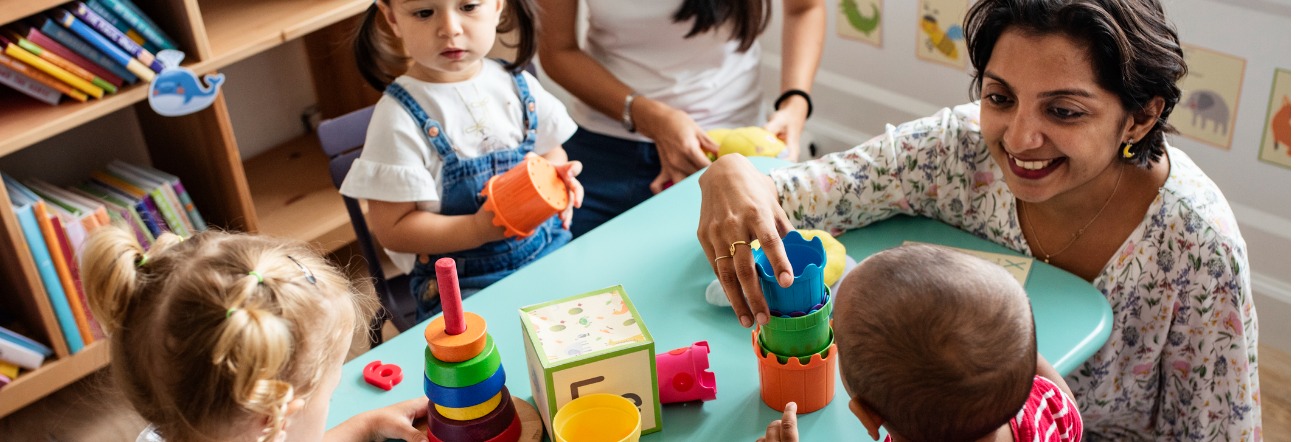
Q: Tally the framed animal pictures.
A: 4